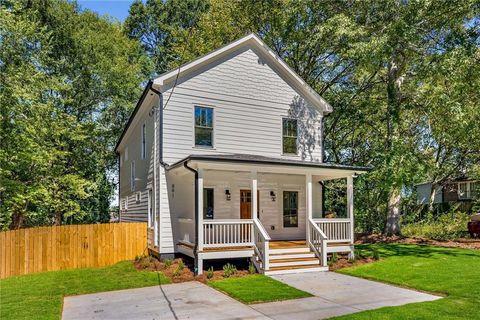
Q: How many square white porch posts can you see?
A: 4